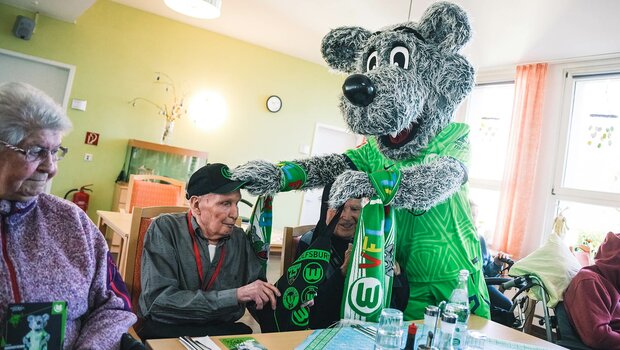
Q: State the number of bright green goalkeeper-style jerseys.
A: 1